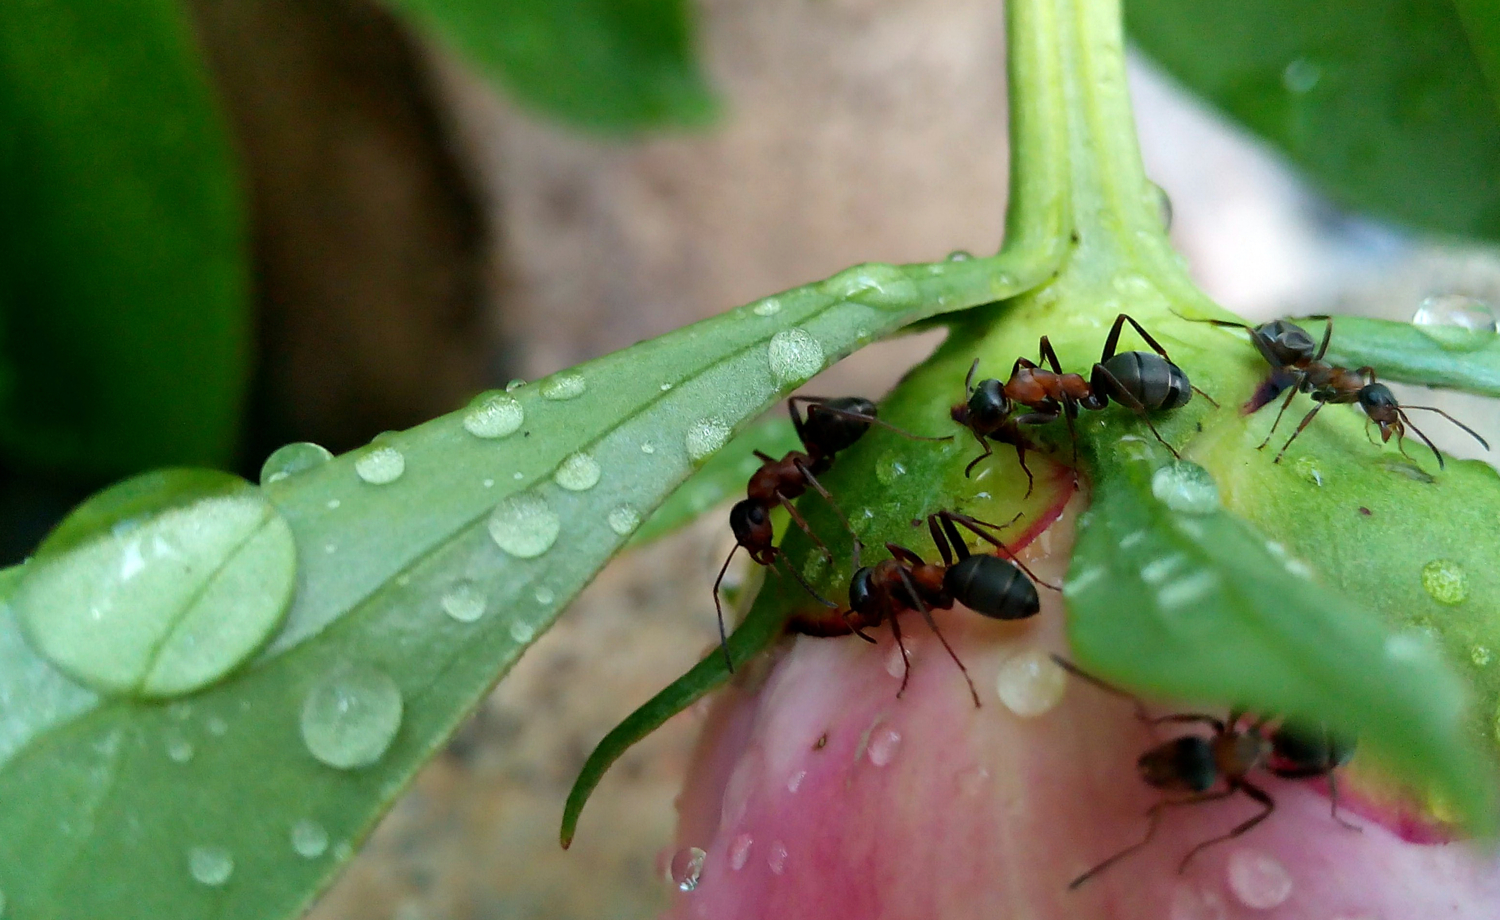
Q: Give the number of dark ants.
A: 5